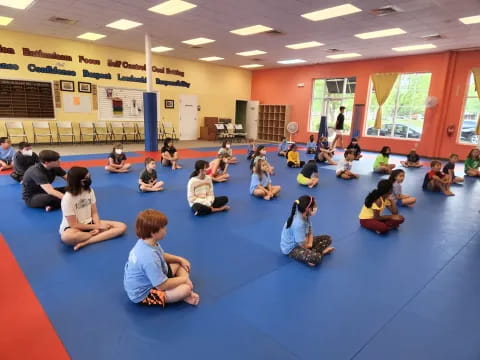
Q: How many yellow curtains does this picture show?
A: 2